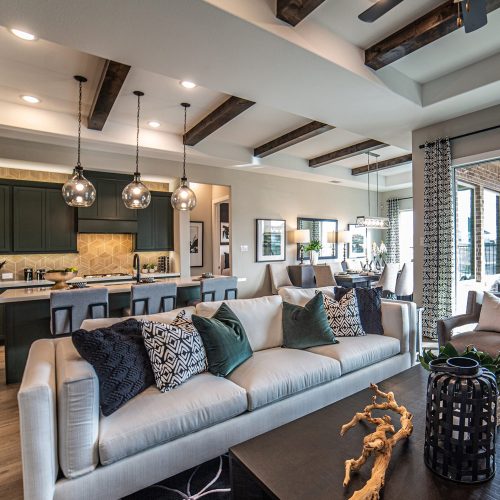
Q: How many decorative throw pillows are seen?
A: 7